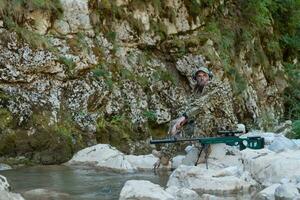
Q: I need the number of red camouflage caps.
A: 0